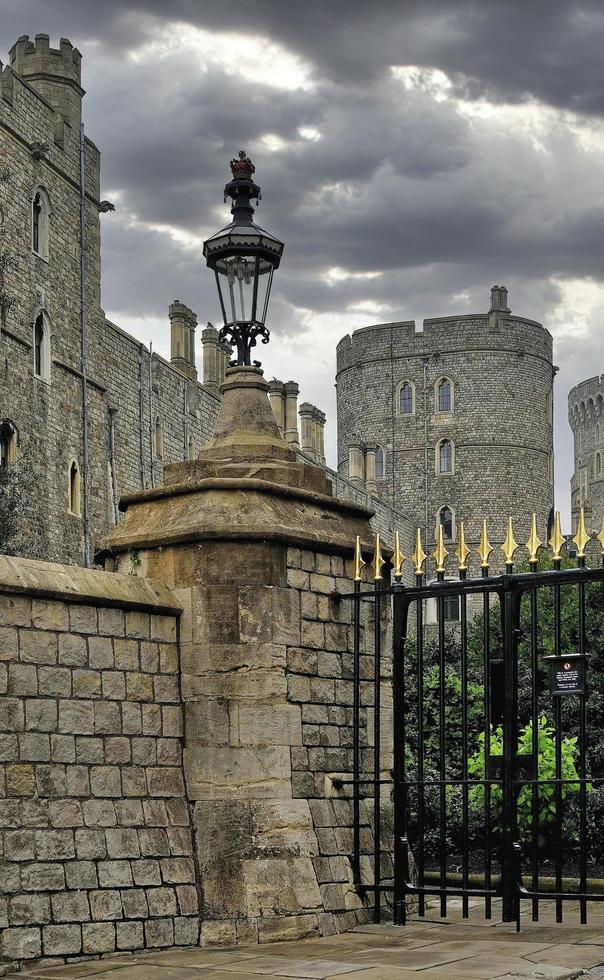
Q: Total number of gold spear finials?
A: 12